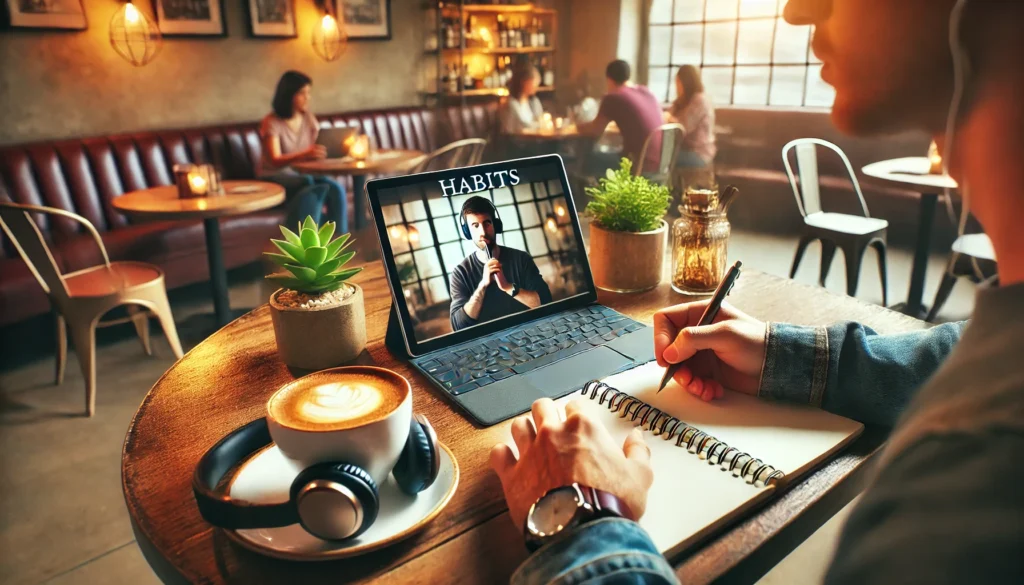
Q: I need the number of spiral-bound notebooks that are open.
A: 1